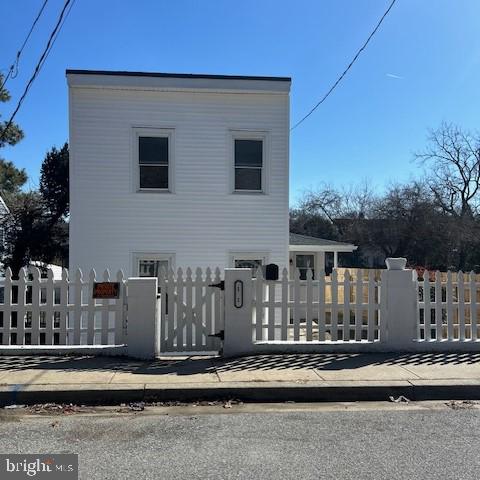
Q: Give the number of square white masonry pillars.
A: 3